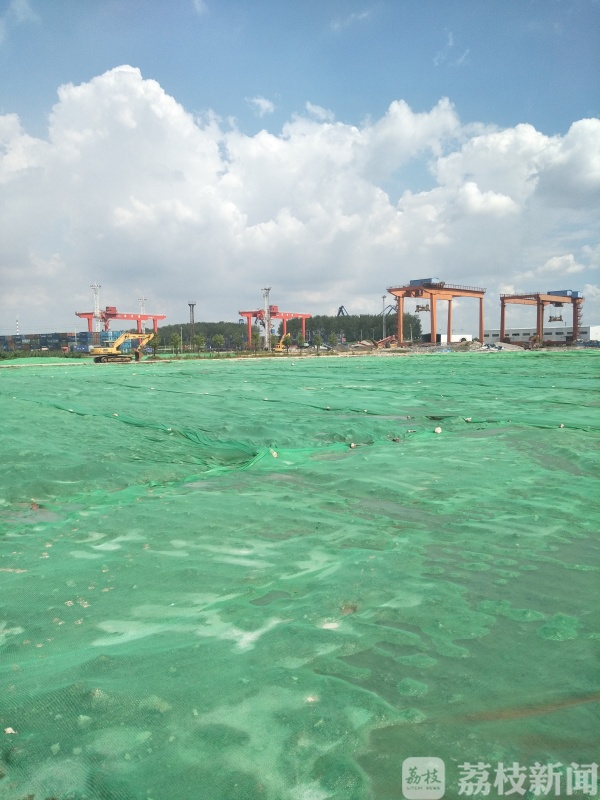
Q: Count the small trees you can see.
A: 11